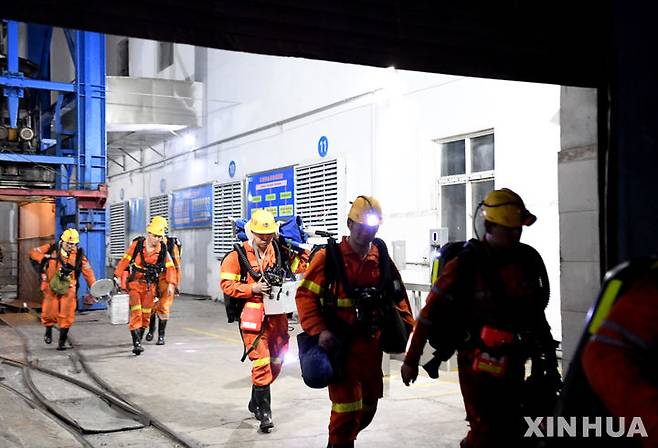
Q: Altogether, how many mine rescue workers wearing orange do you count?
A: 7